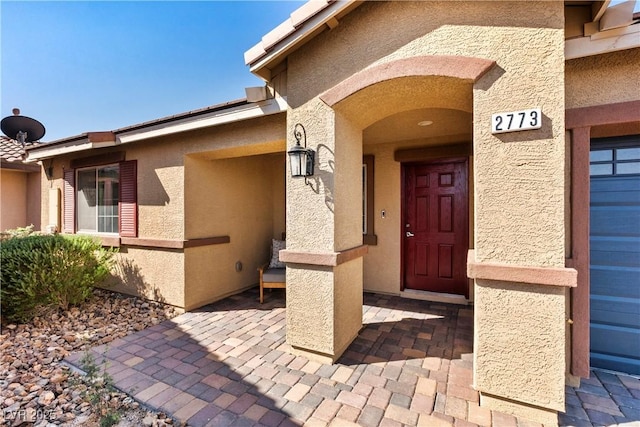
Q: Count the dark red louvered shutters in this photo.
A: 2